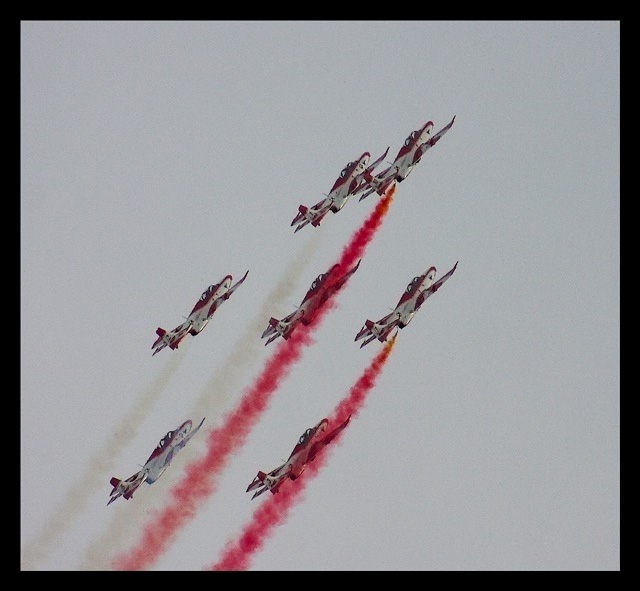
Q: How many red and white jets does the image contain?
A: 7